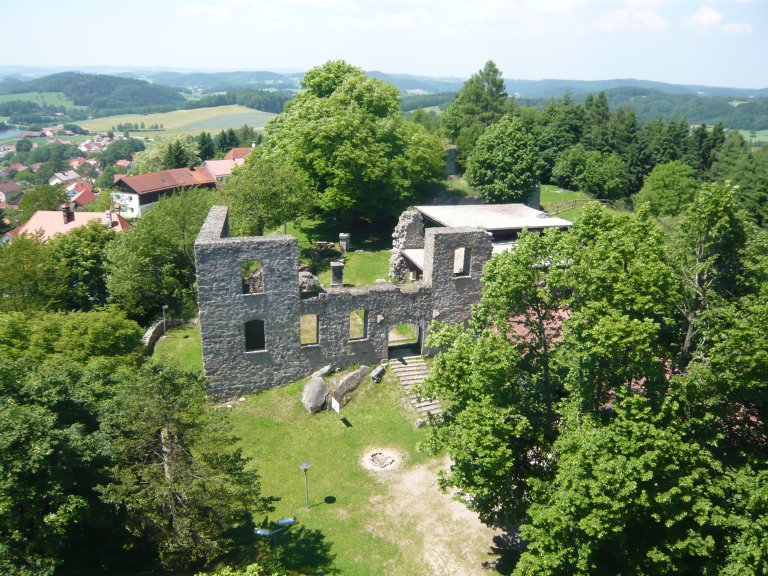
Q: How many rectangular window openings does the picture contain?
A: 5